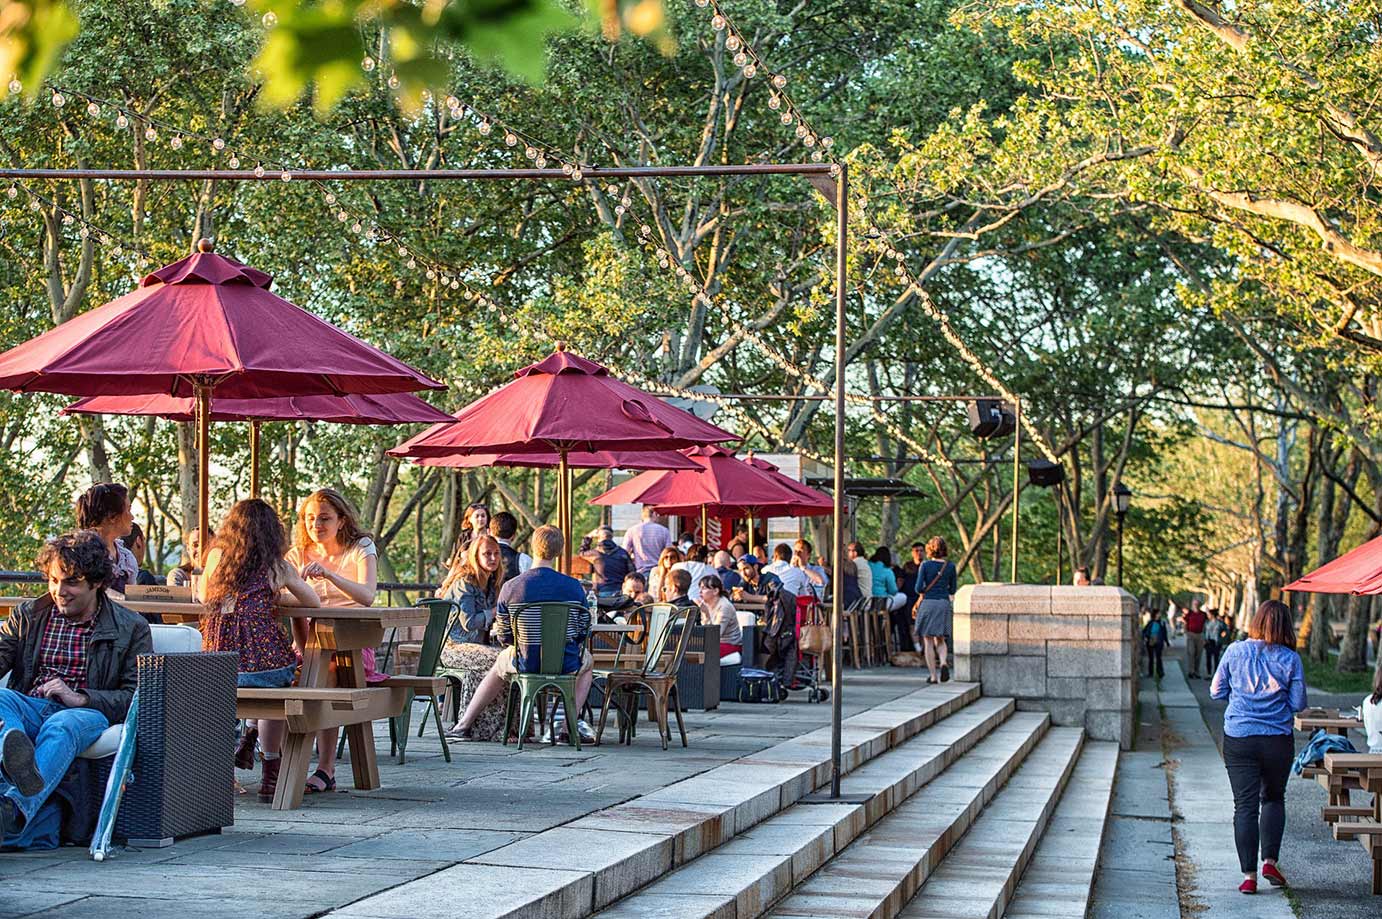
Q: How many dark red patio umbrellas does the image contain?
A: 7